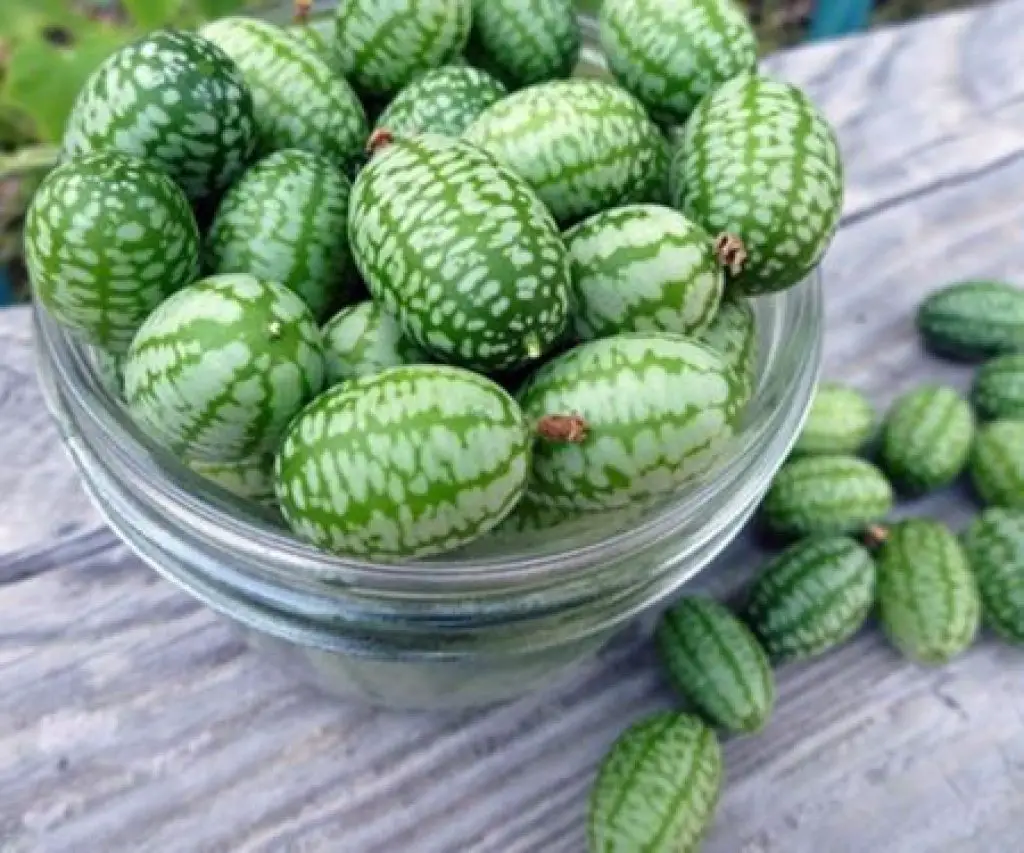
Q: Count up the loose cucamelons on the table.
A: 11